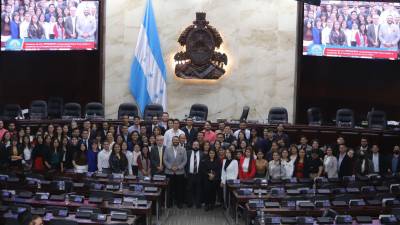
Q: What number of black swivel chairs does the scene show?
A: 13